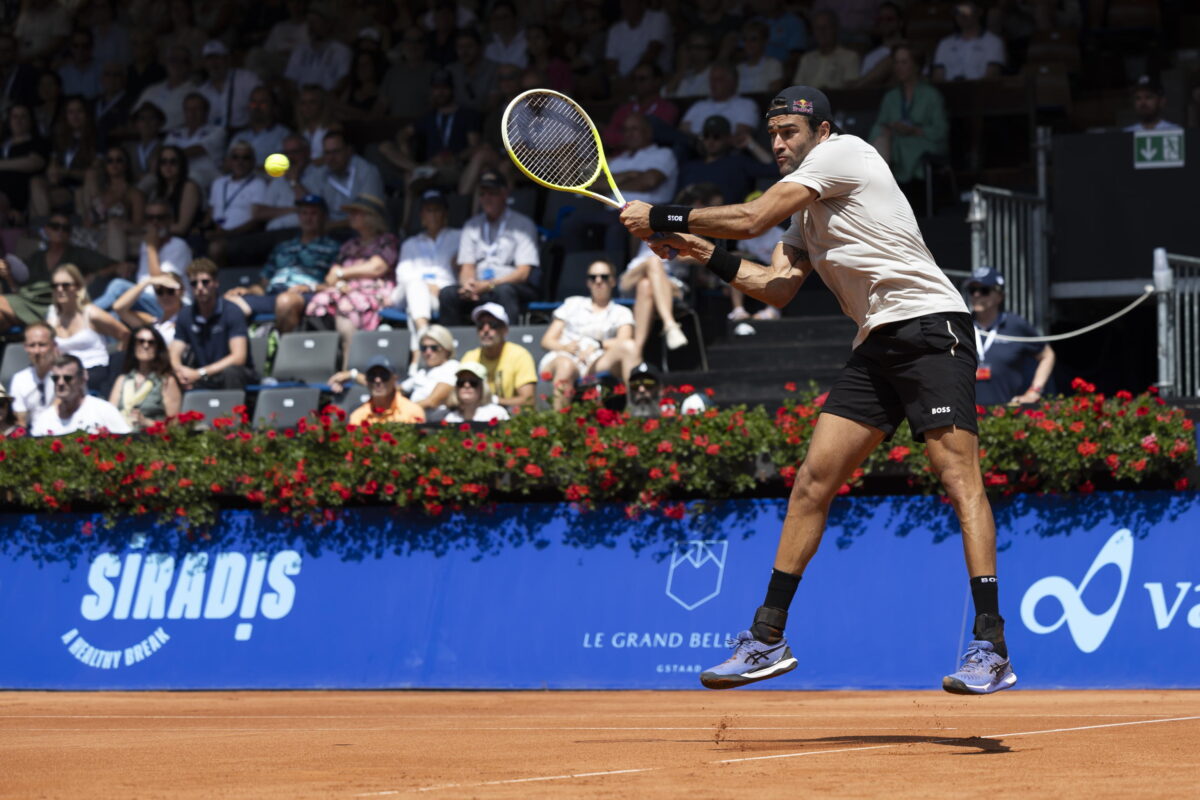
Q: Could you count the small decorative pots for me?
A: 0